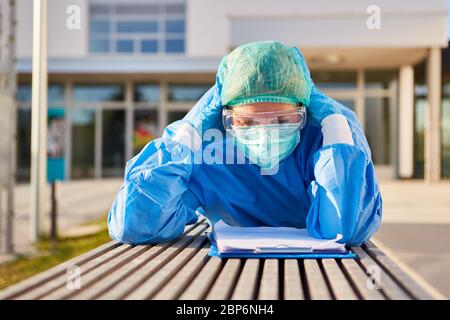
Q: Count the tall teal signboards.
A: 1